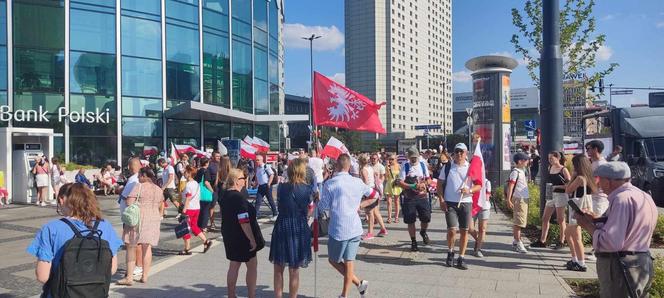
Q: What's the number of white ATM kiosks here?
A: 1